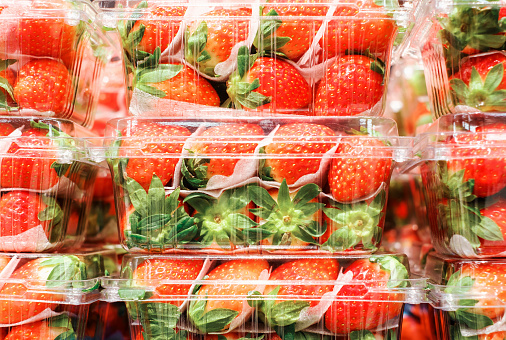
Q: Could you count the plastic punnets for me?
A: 9